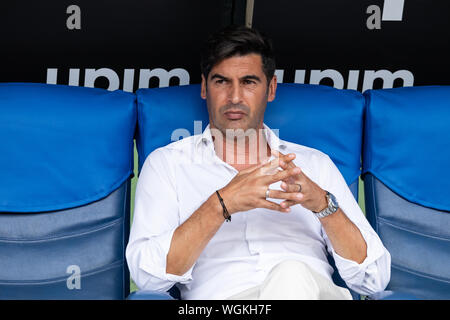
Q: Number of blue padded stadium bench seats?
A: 3